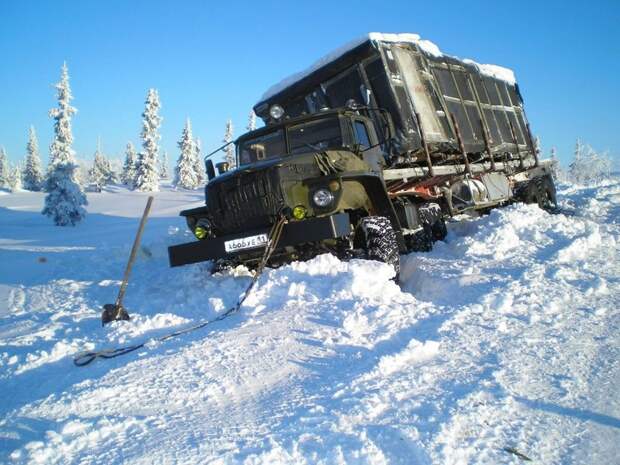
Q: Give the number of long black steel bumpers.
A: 1